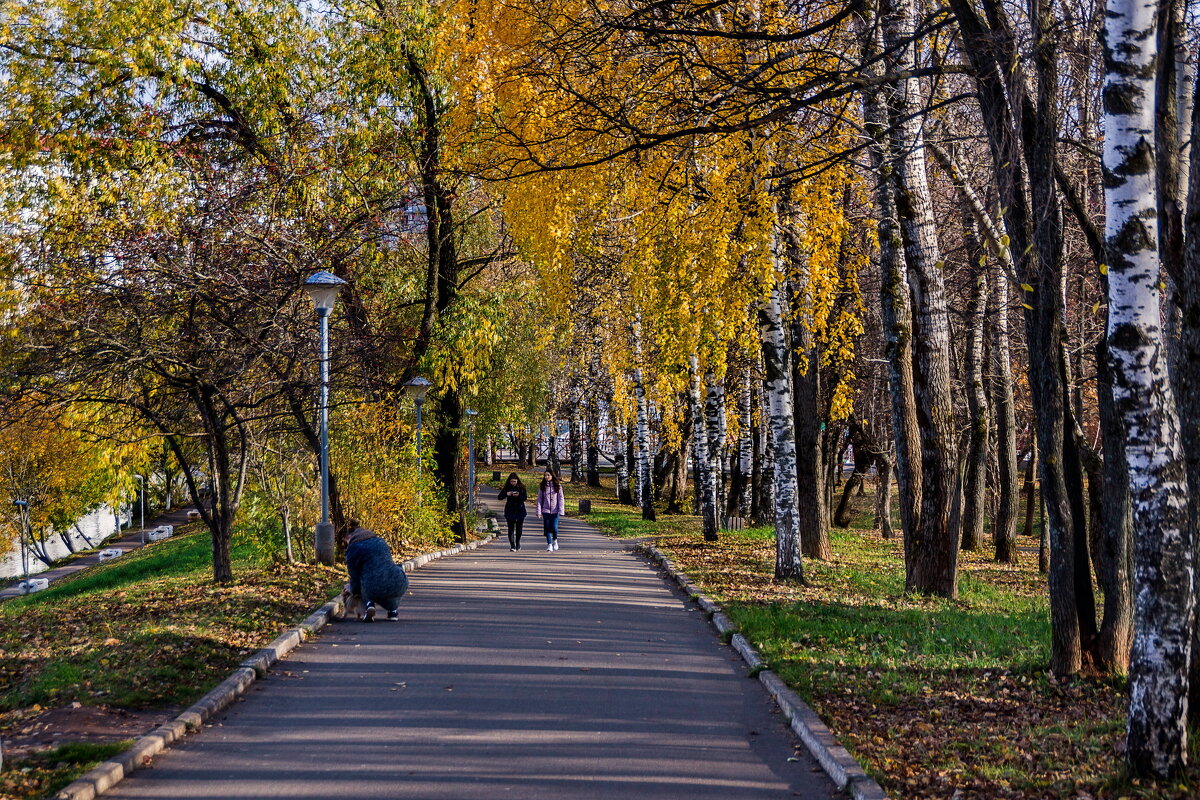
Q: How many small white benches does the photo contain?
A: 4